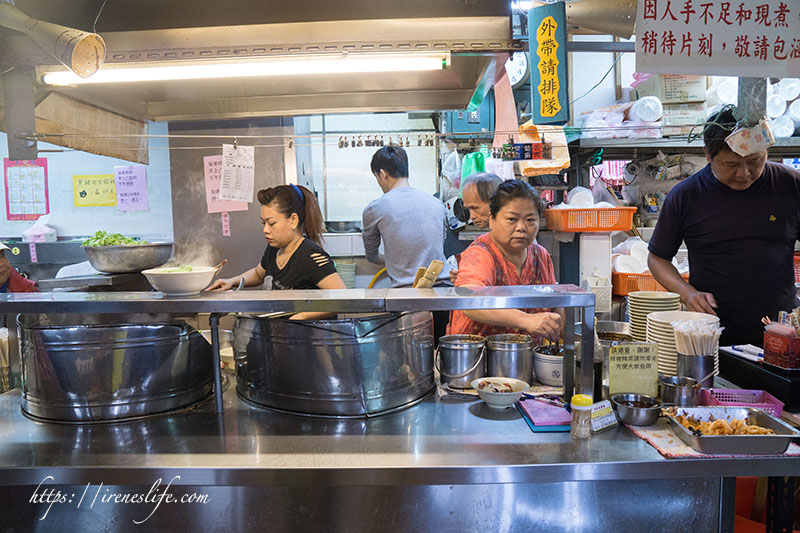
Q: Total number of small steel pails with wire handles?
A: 2